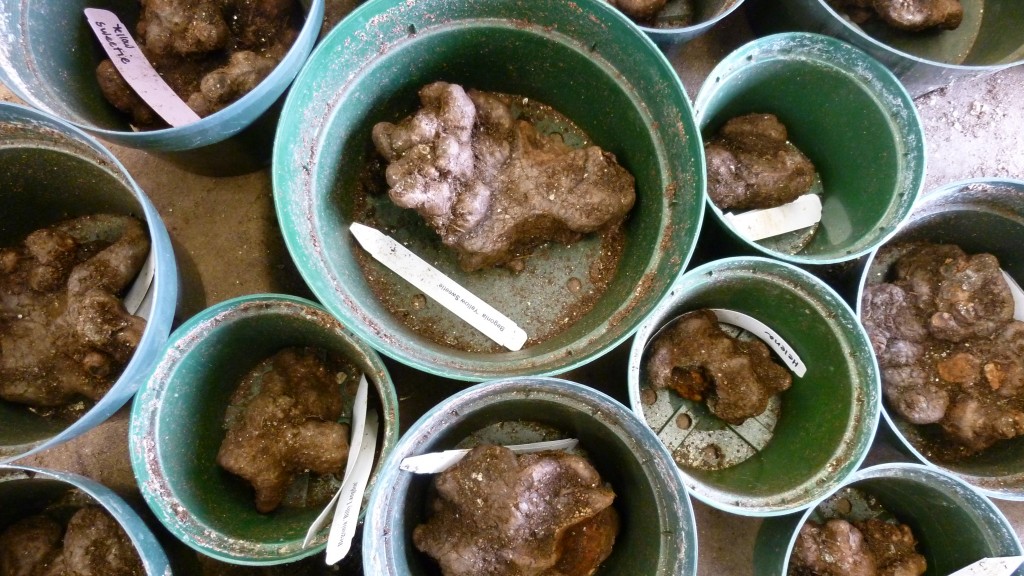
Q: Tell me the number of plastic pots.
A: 12